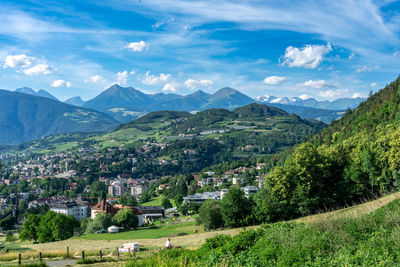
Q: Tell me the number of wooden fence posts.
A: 8